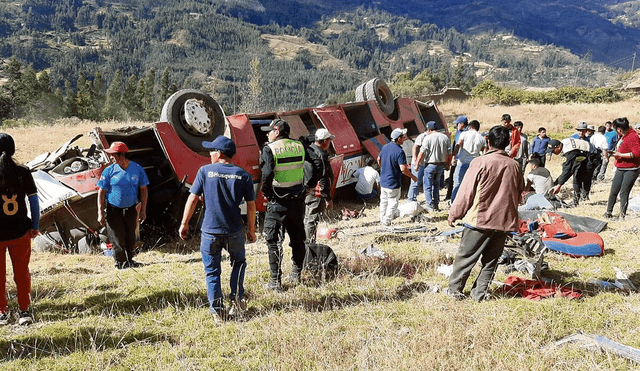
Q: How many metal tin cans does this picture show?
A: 0